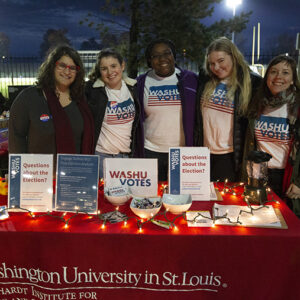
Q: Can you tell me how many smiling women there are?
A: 5